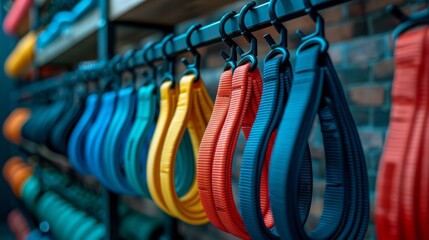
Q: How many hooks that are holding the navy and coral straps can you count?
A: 4